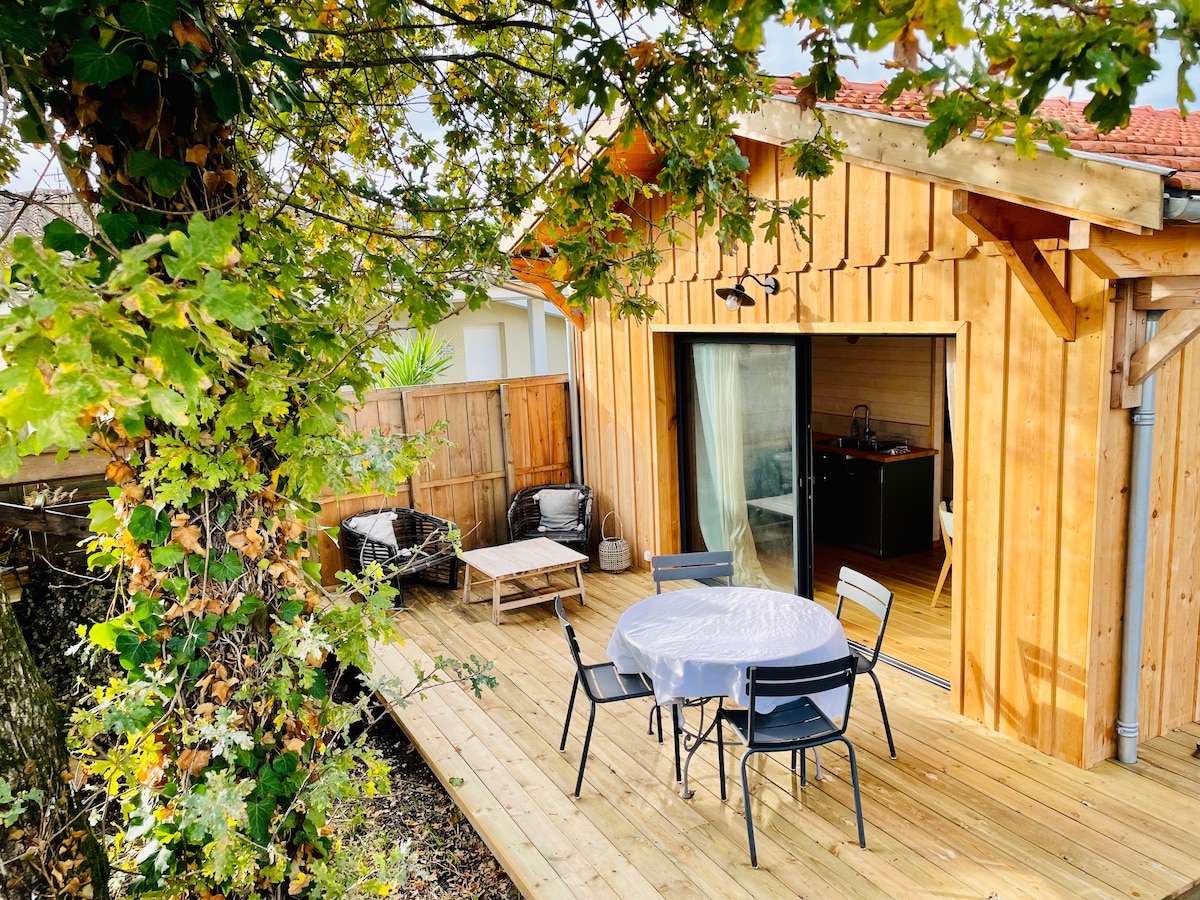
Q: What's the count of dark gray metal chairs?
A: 4